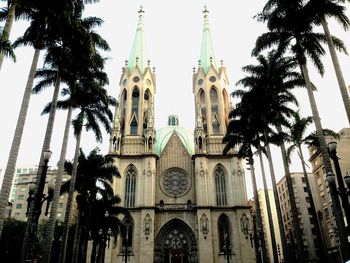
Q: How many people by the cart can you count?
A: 0